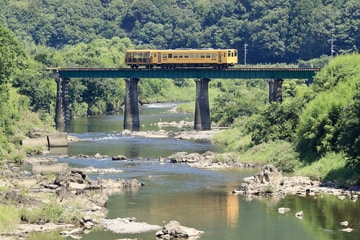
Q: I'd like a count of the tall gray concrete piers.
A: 4